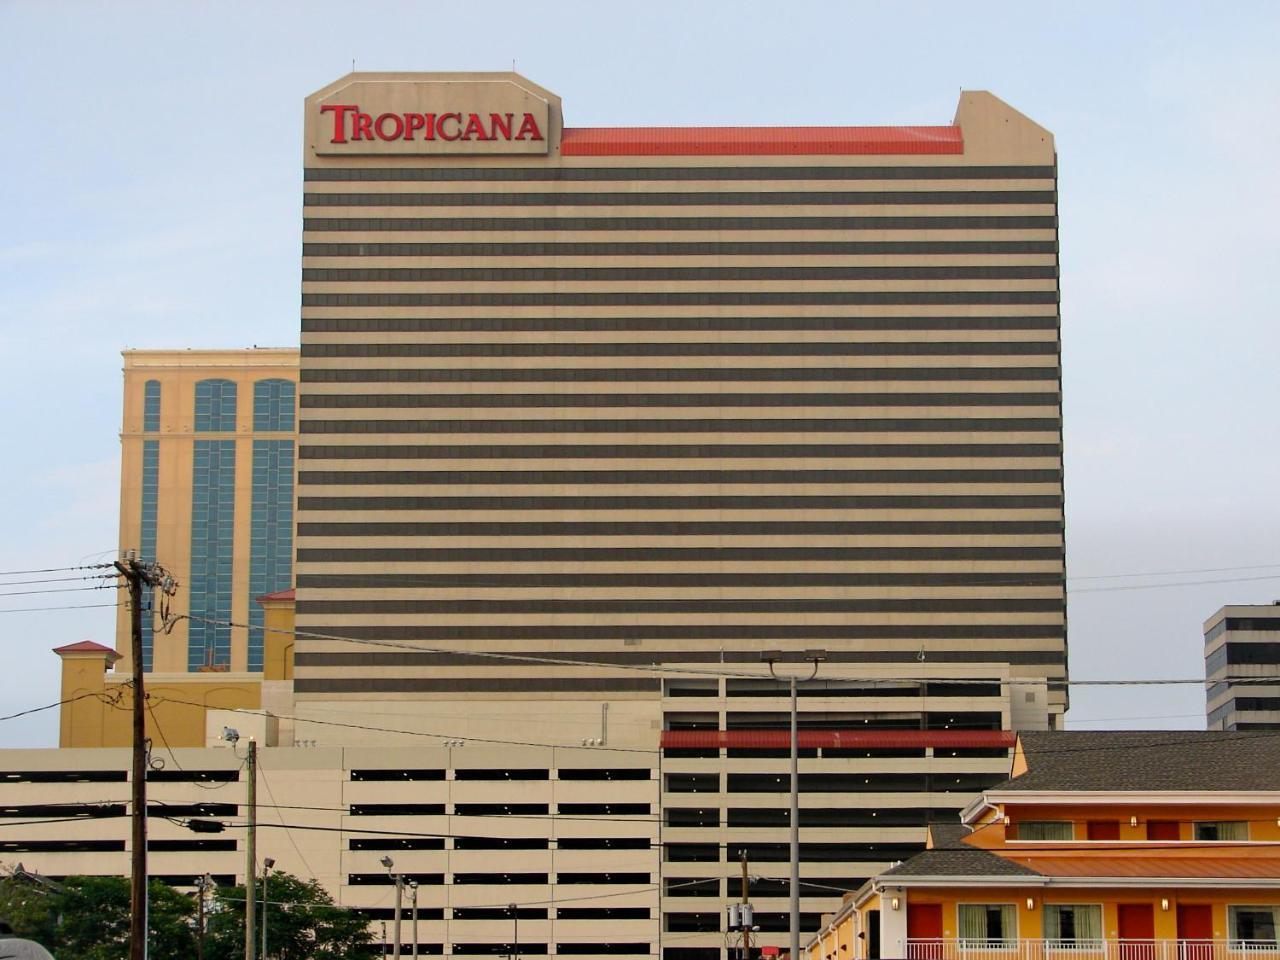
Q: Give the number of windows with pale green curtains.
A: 5